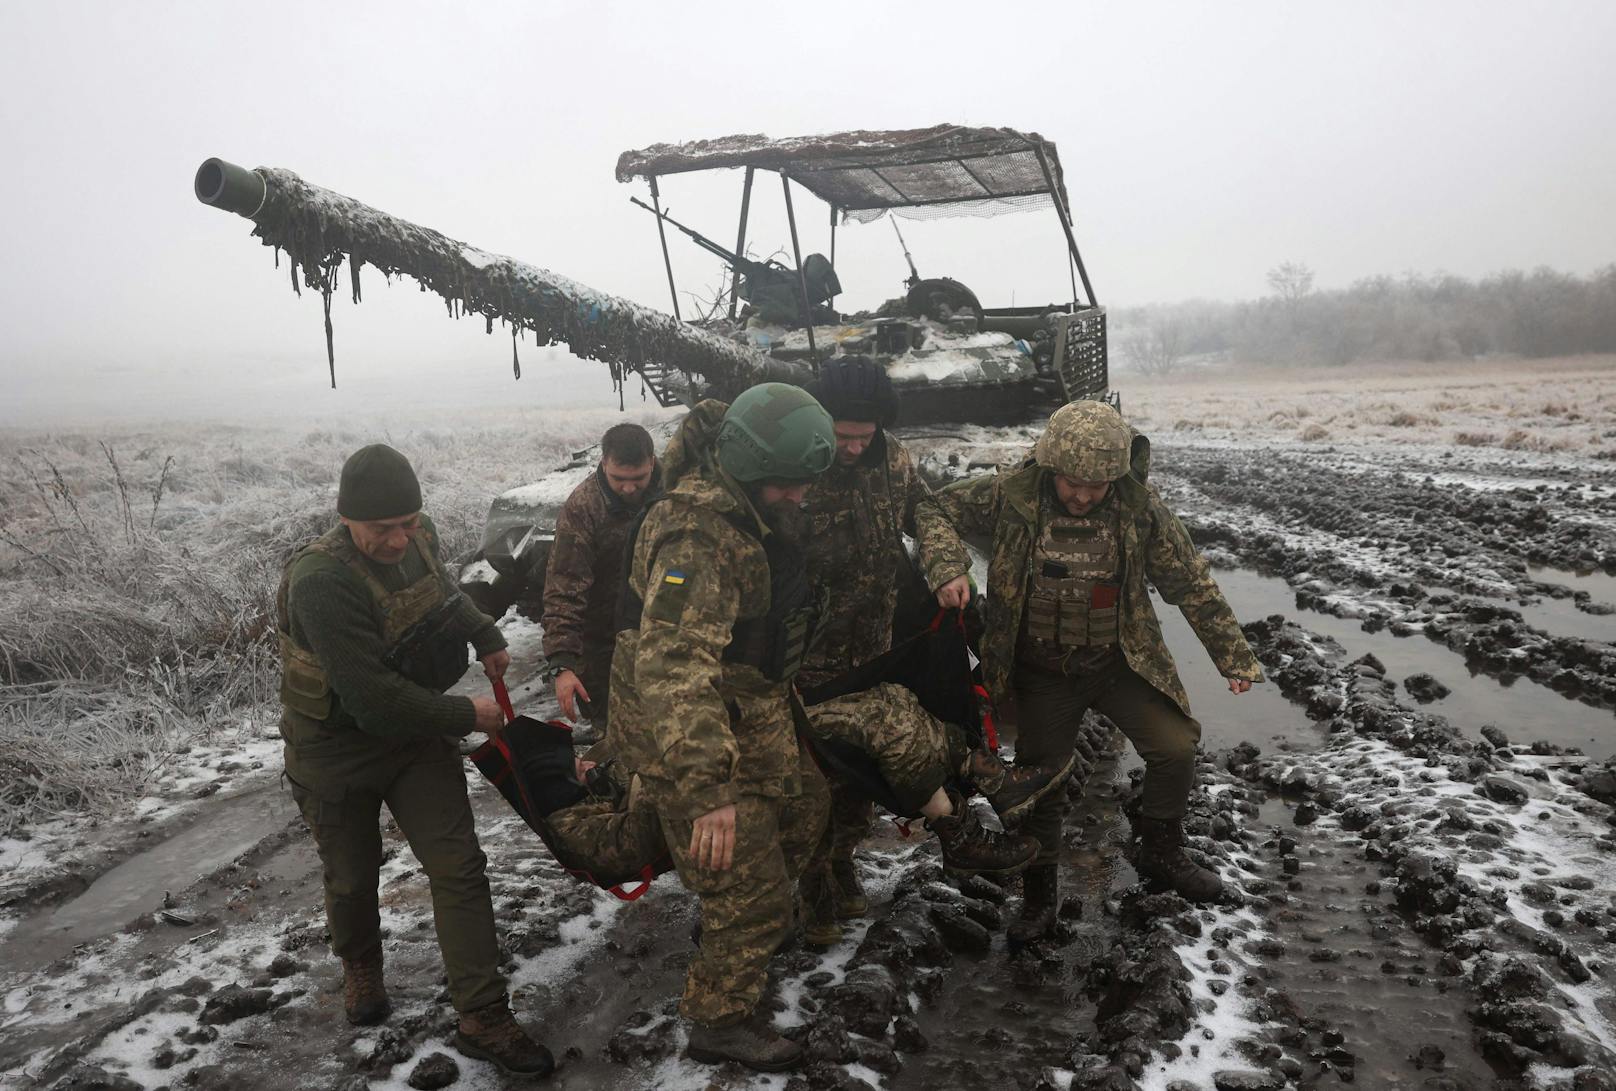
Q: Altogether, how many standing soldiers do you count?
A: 5